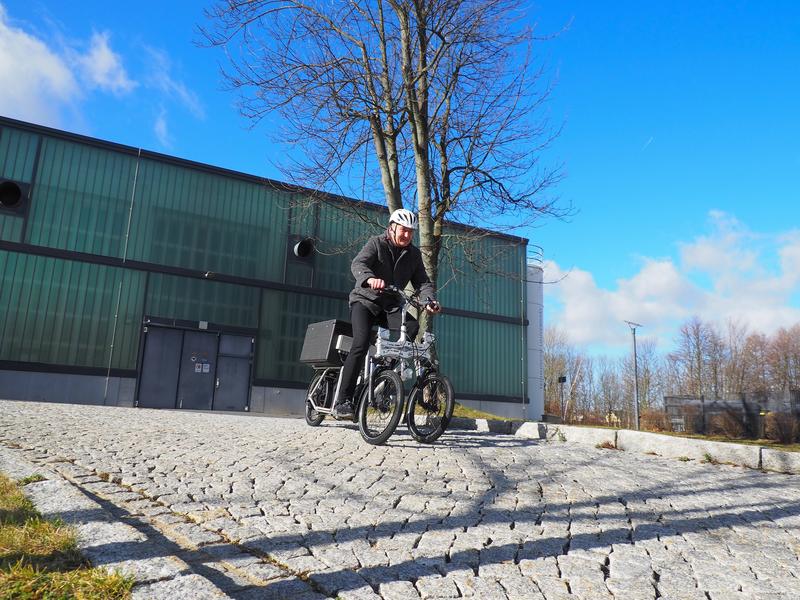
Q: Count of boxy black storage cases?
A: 1